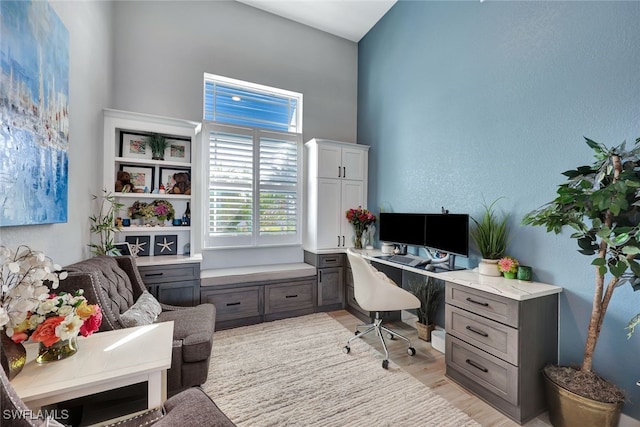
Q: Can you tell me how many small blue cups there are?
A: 2